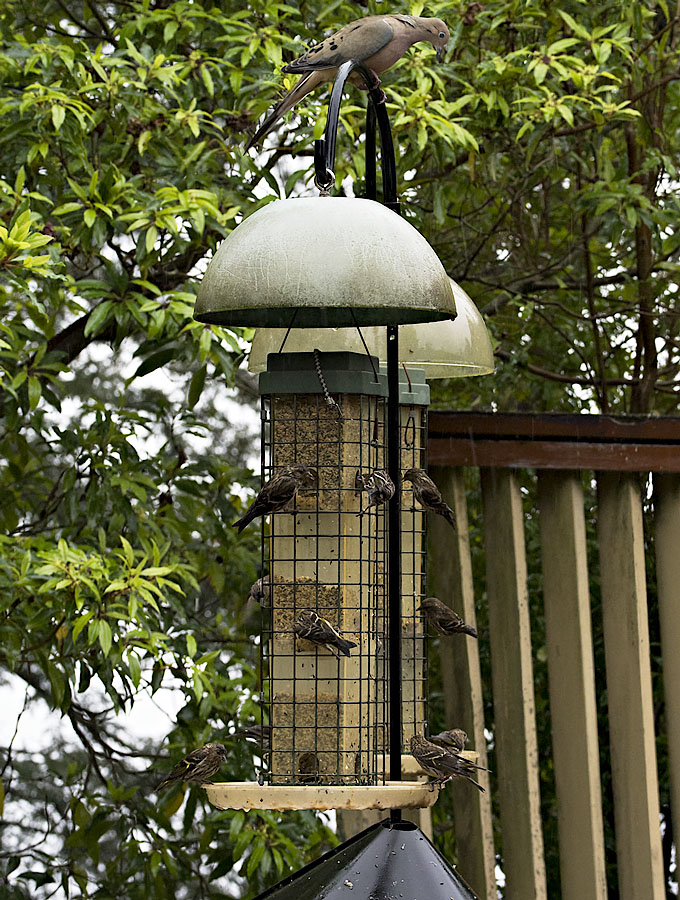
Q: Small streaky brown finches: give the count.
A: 10